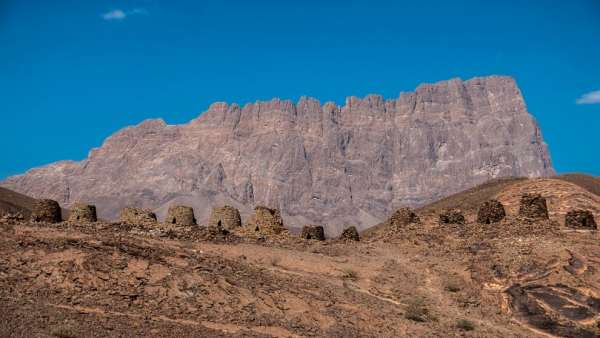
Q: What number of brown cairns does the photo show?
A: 13